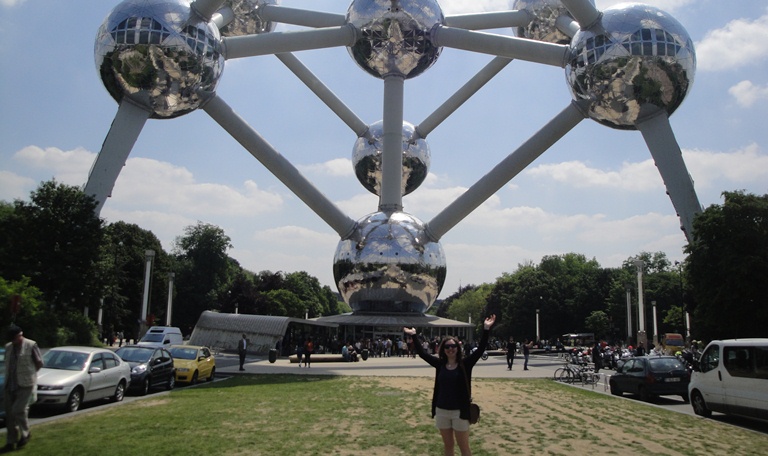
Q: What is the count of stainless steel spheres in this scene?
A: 7